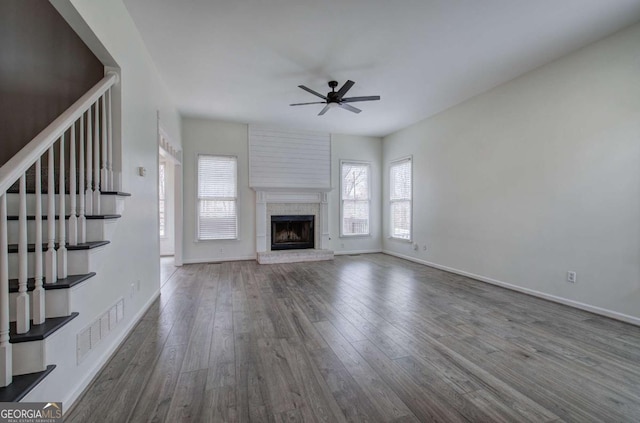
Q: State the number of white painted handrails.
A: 1